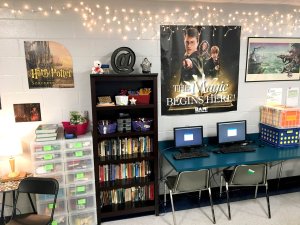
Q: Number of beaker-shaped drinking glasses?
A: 0